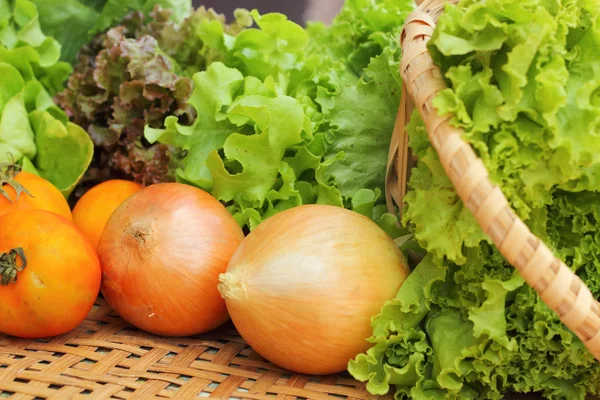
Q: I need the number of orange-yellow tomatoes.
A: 3